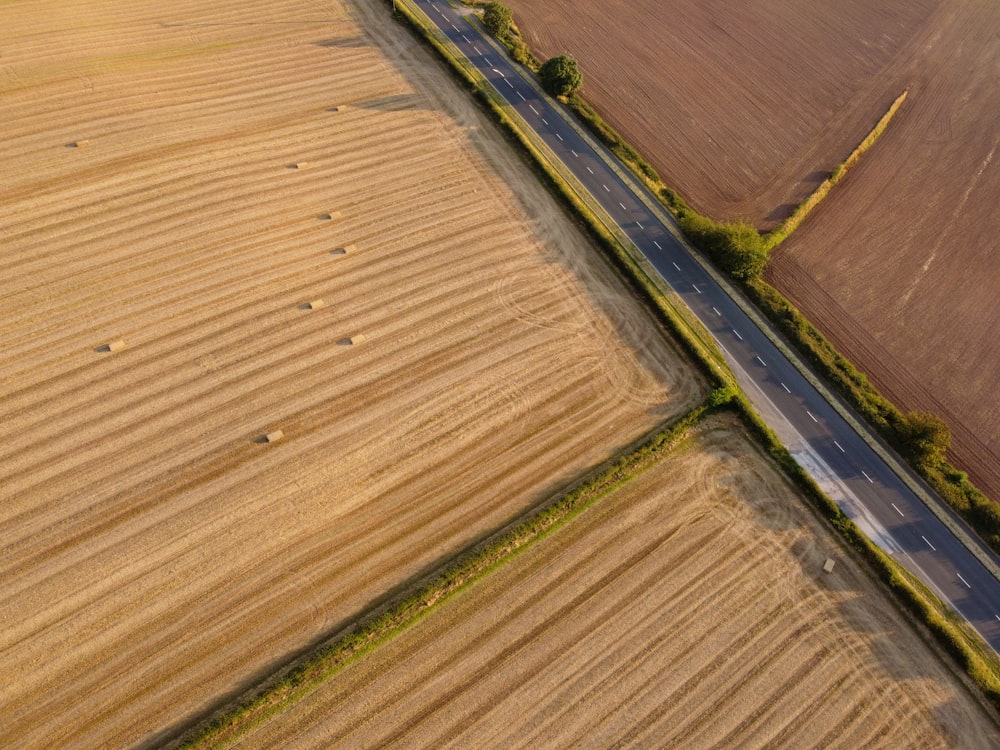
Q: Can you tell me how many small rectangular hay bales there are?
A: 10